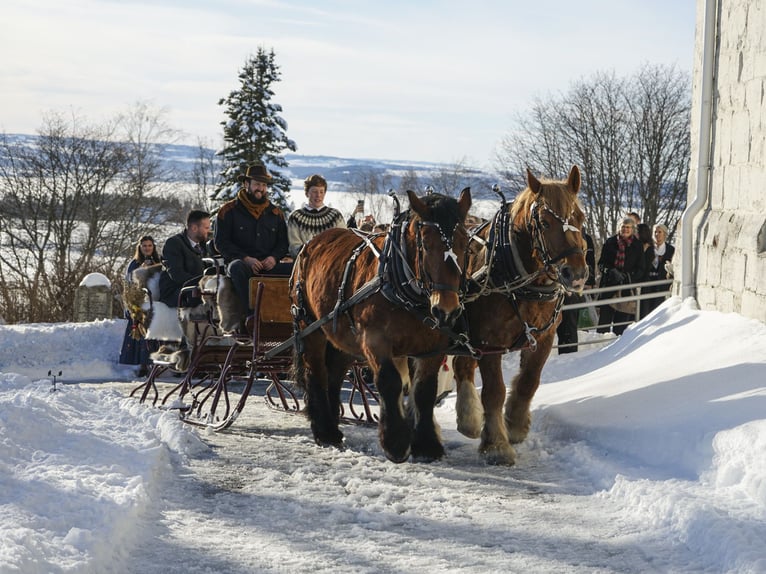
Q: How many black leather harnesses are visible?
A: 2